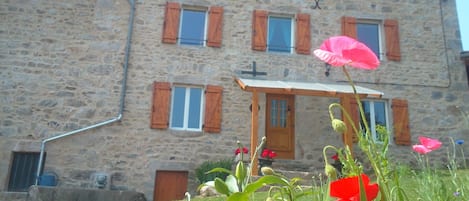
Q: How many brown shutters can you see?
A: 10